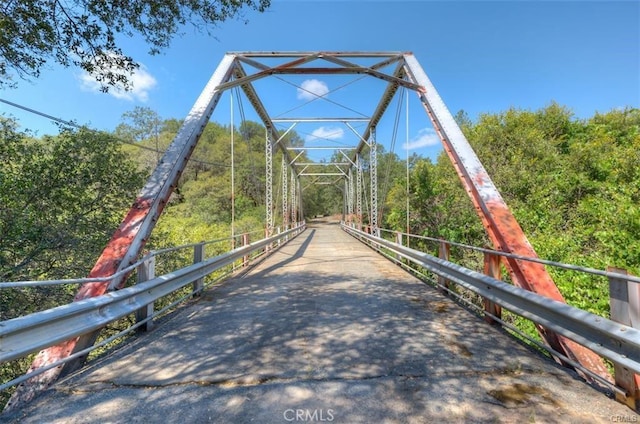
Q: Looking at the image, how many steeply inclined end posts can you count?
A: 2